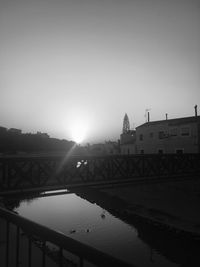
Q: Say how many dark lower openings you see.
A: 3